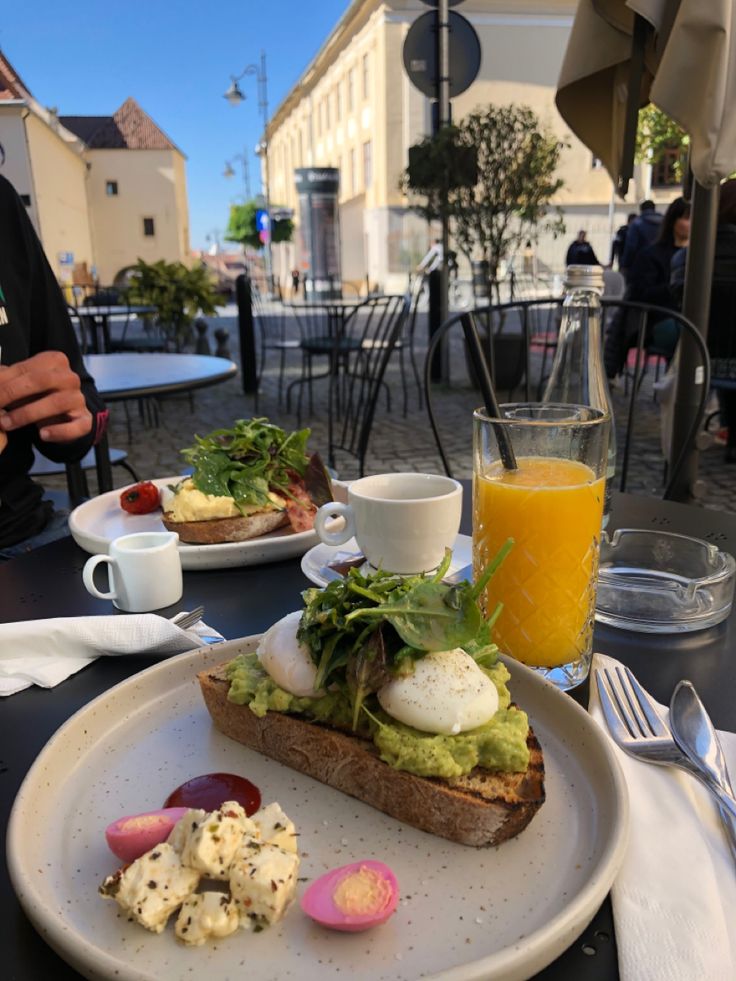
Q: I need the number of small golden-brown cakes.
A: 0